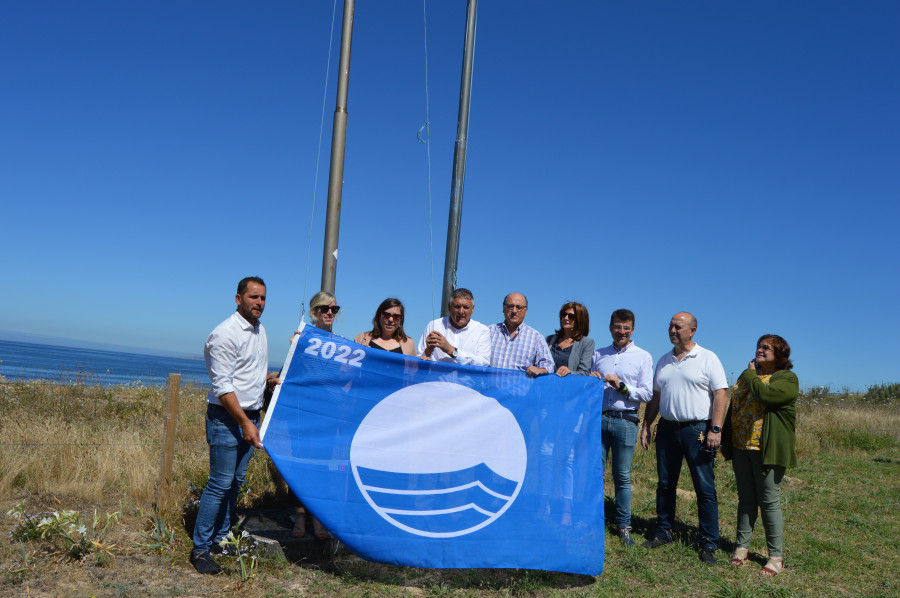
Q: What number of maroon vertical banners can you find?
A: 0